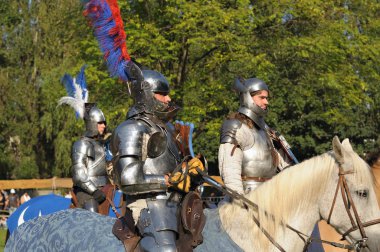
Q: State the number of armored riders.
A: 3